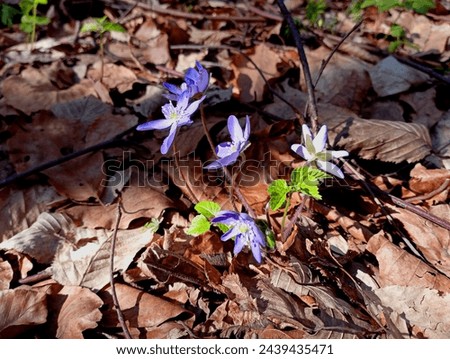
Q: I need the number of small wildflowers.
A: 5